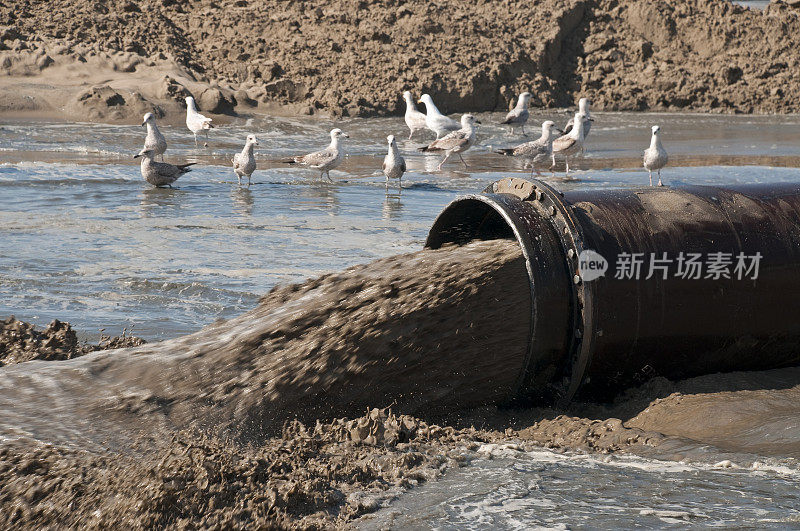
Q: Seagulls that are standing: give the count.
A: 14